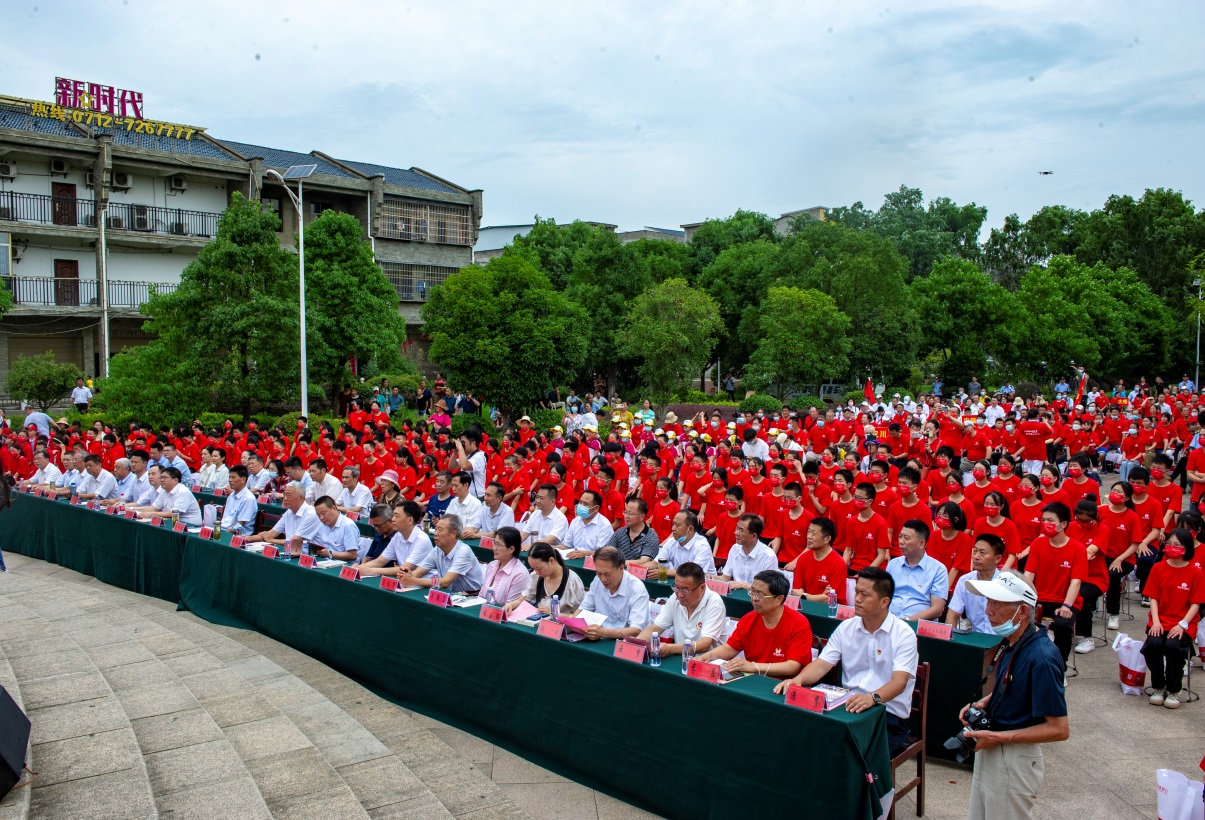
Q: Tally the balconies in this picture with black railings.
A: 4